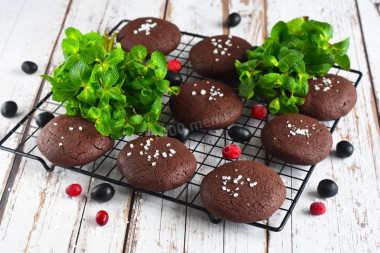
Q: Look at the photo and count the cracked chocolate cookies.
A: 8